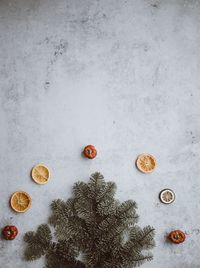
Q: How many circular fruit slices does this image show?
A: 4